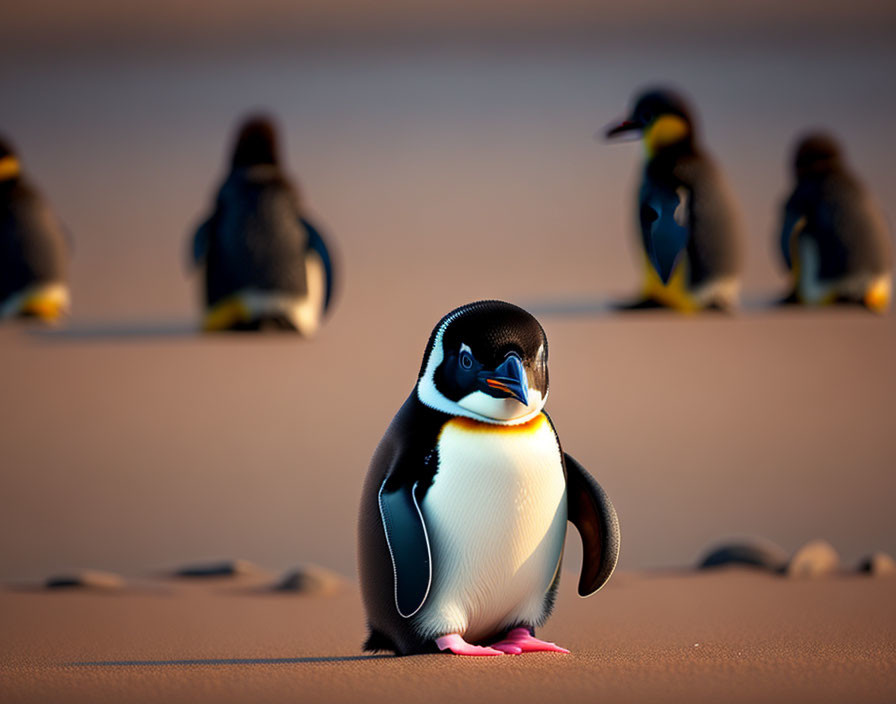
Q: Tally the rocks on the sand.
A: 6